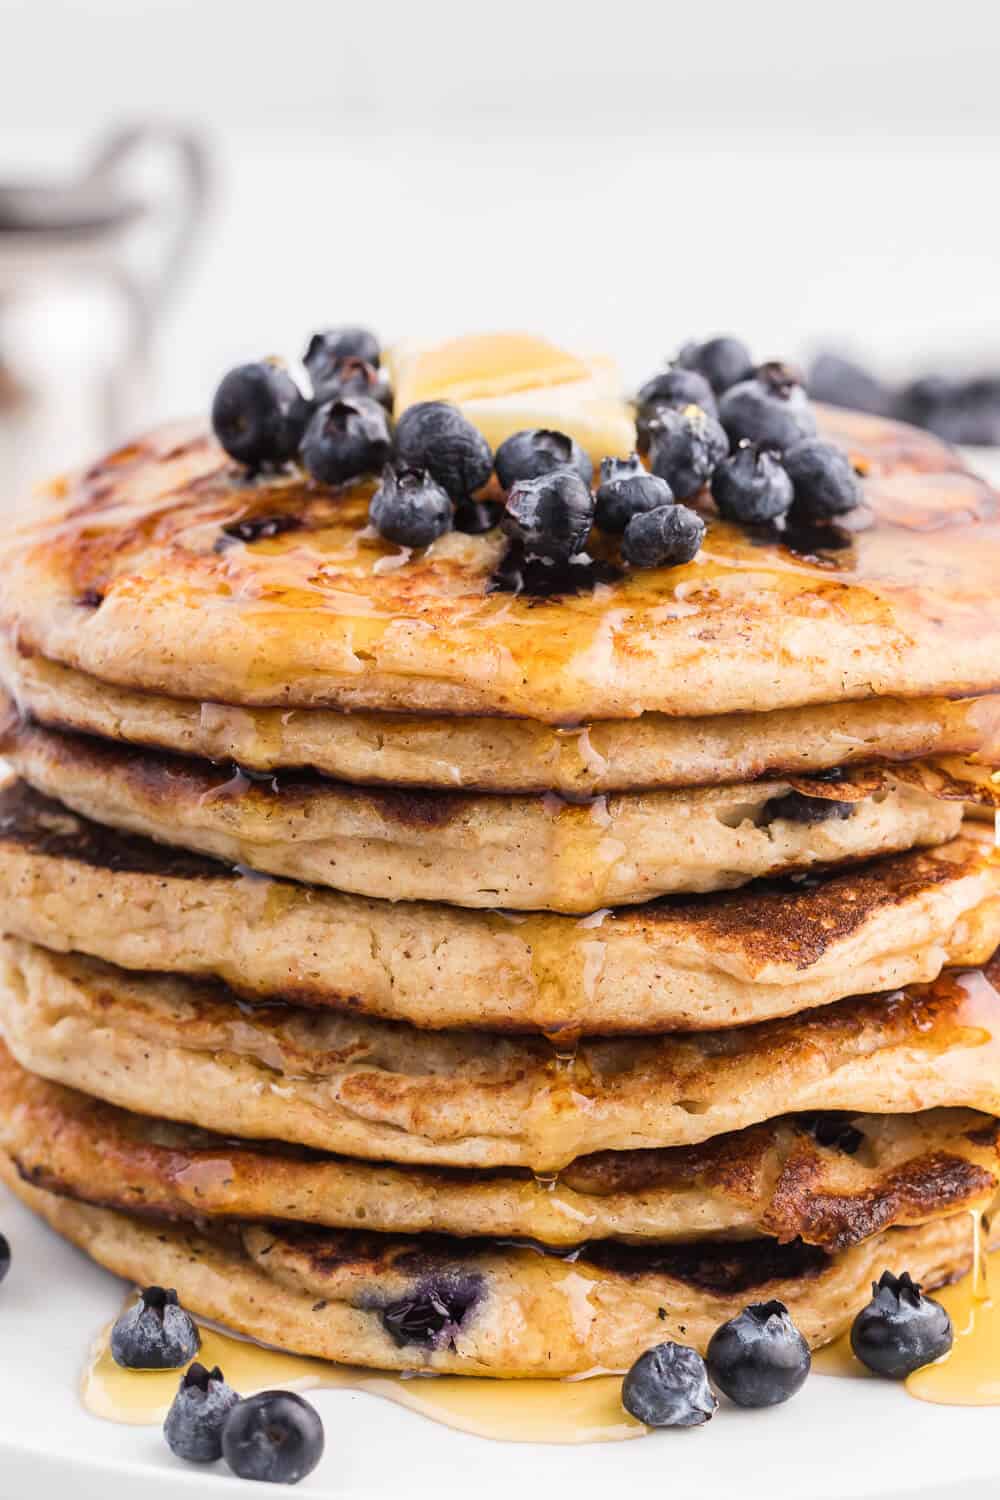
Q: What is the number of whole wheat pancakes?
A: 7